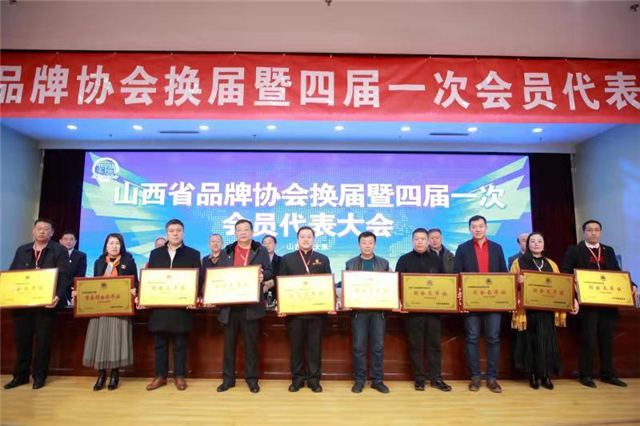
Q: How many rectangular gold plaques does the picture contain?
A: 10